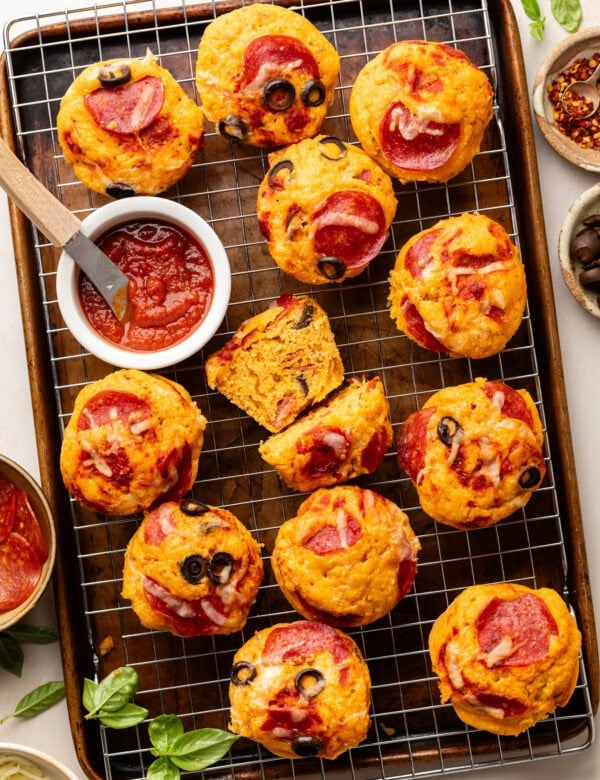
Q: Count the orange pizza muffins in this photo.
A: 12